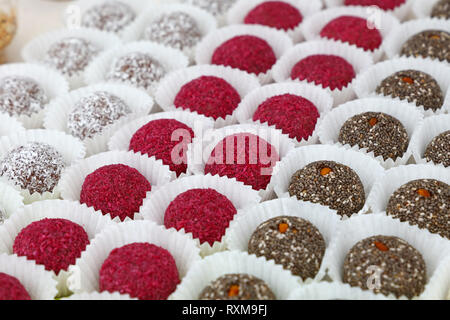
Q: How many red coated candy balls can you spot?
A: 14